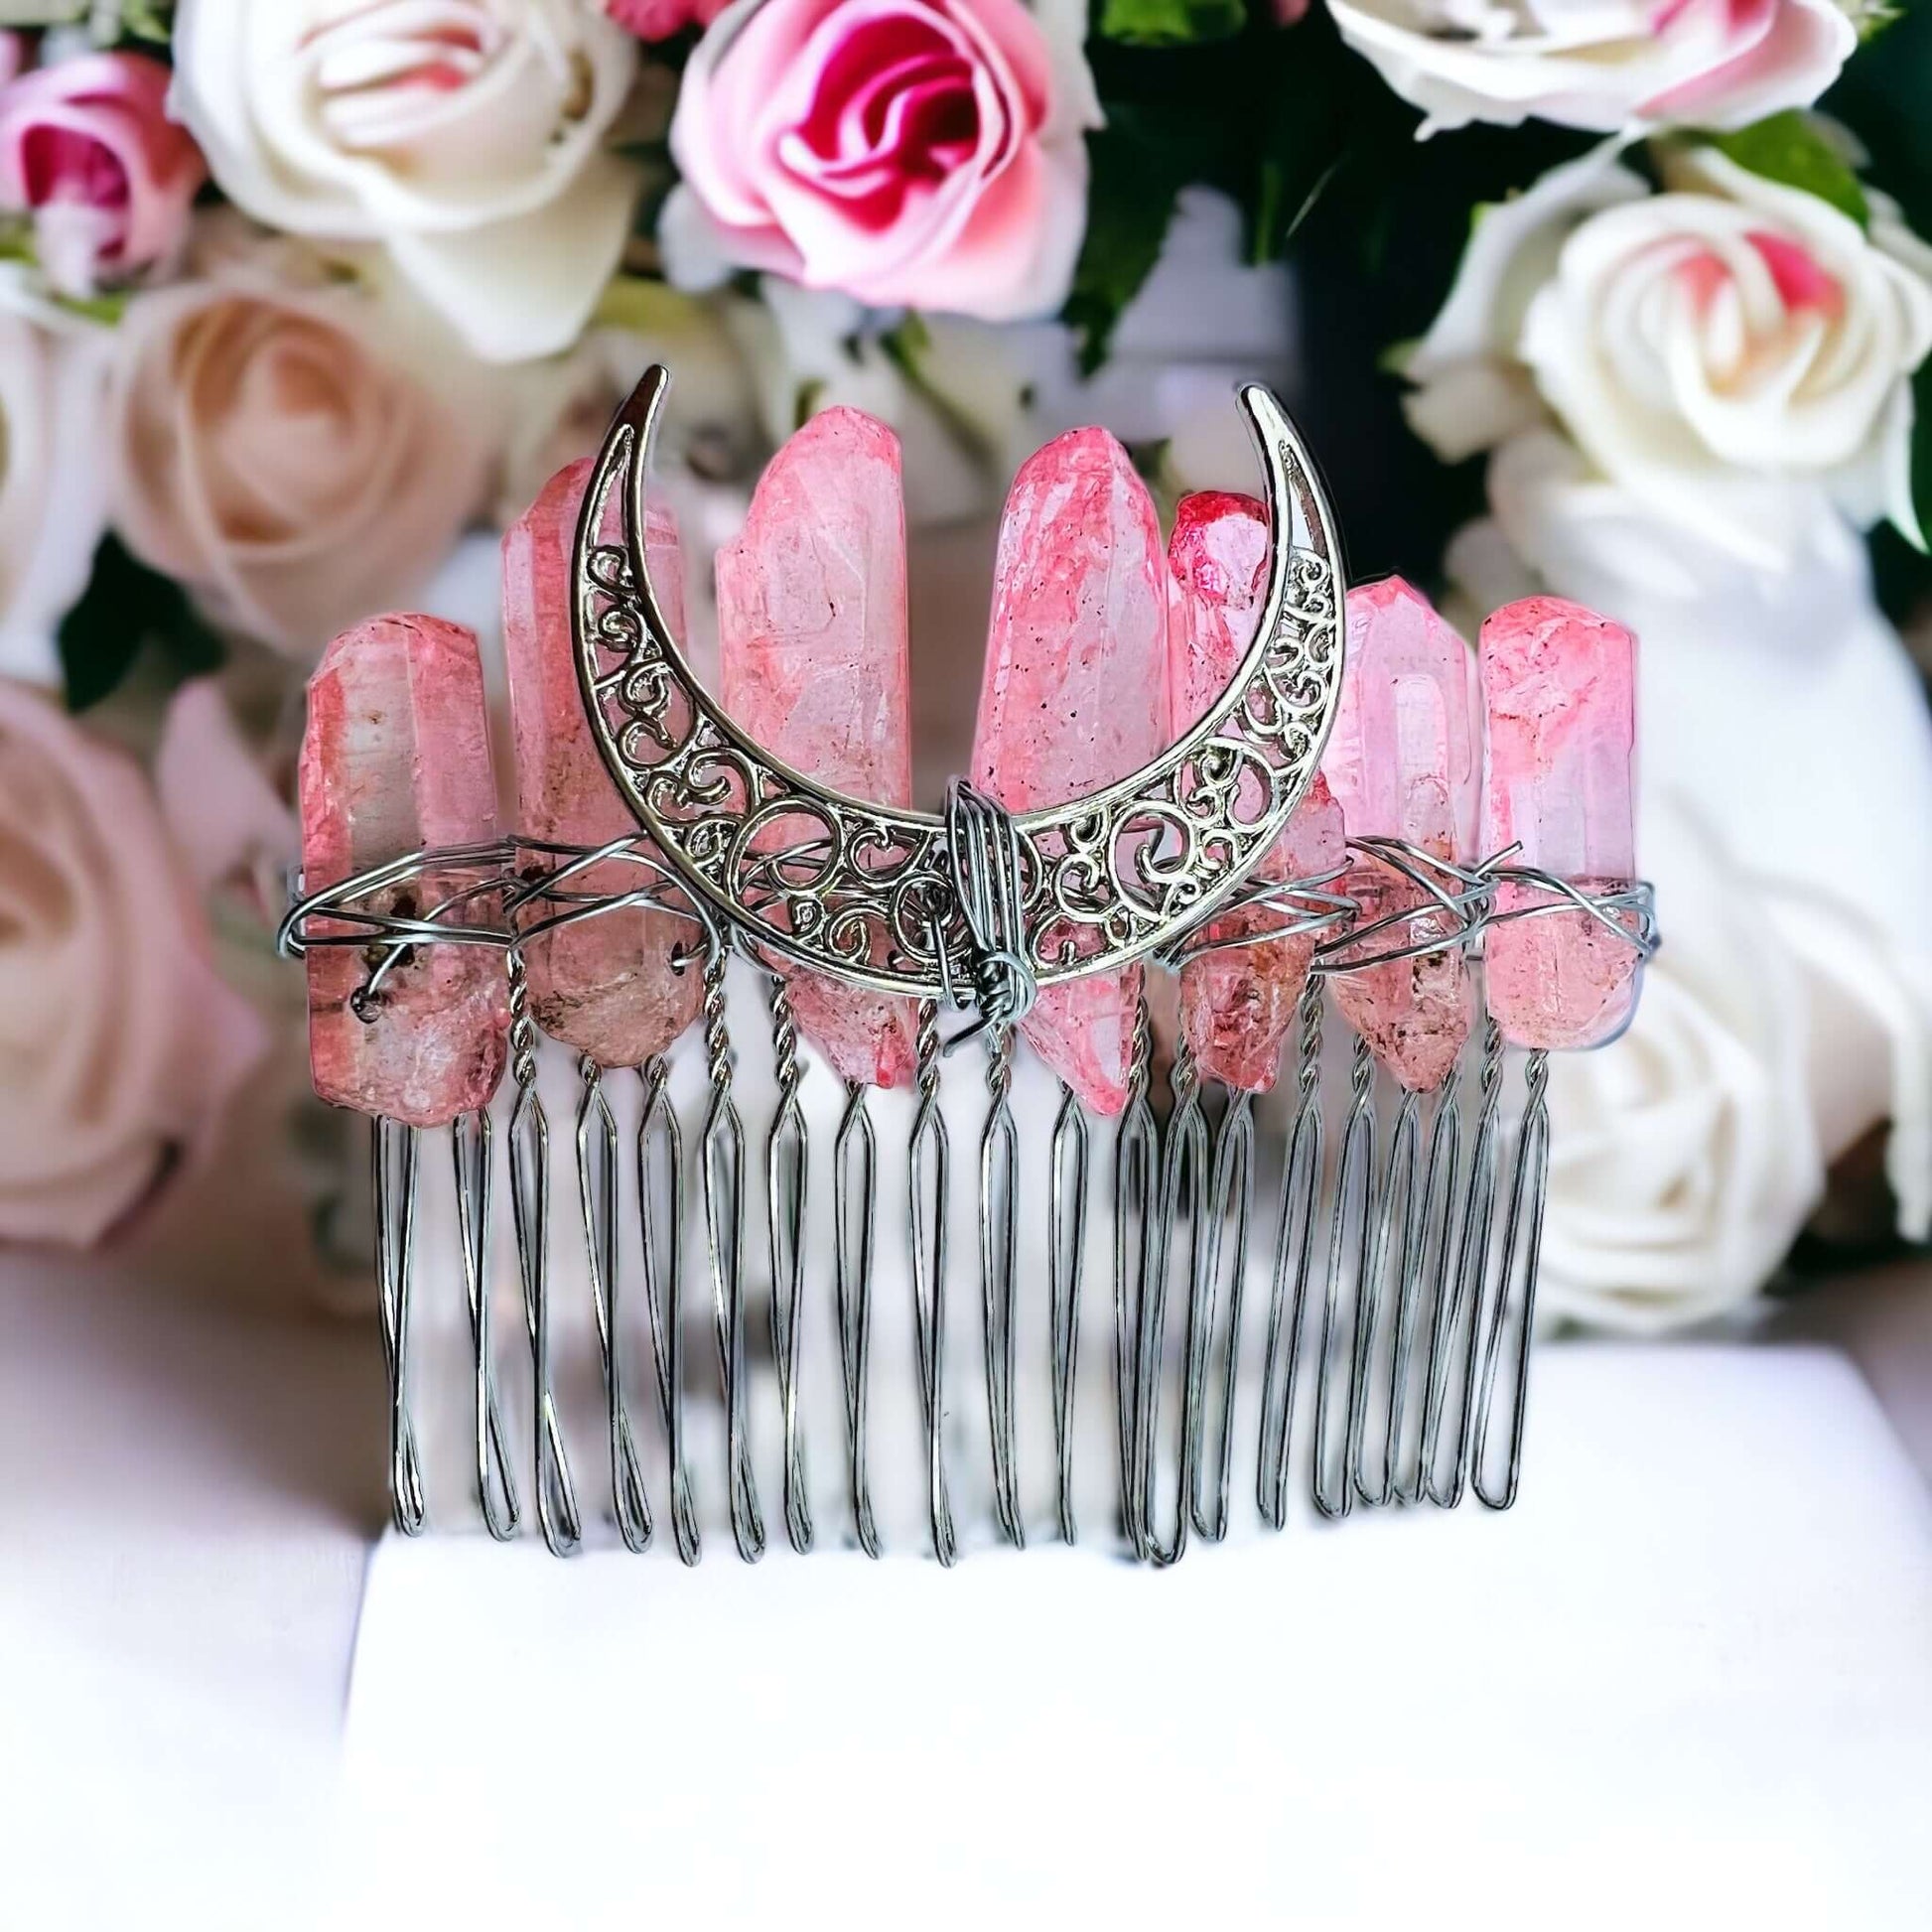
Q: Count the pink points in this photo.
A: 7